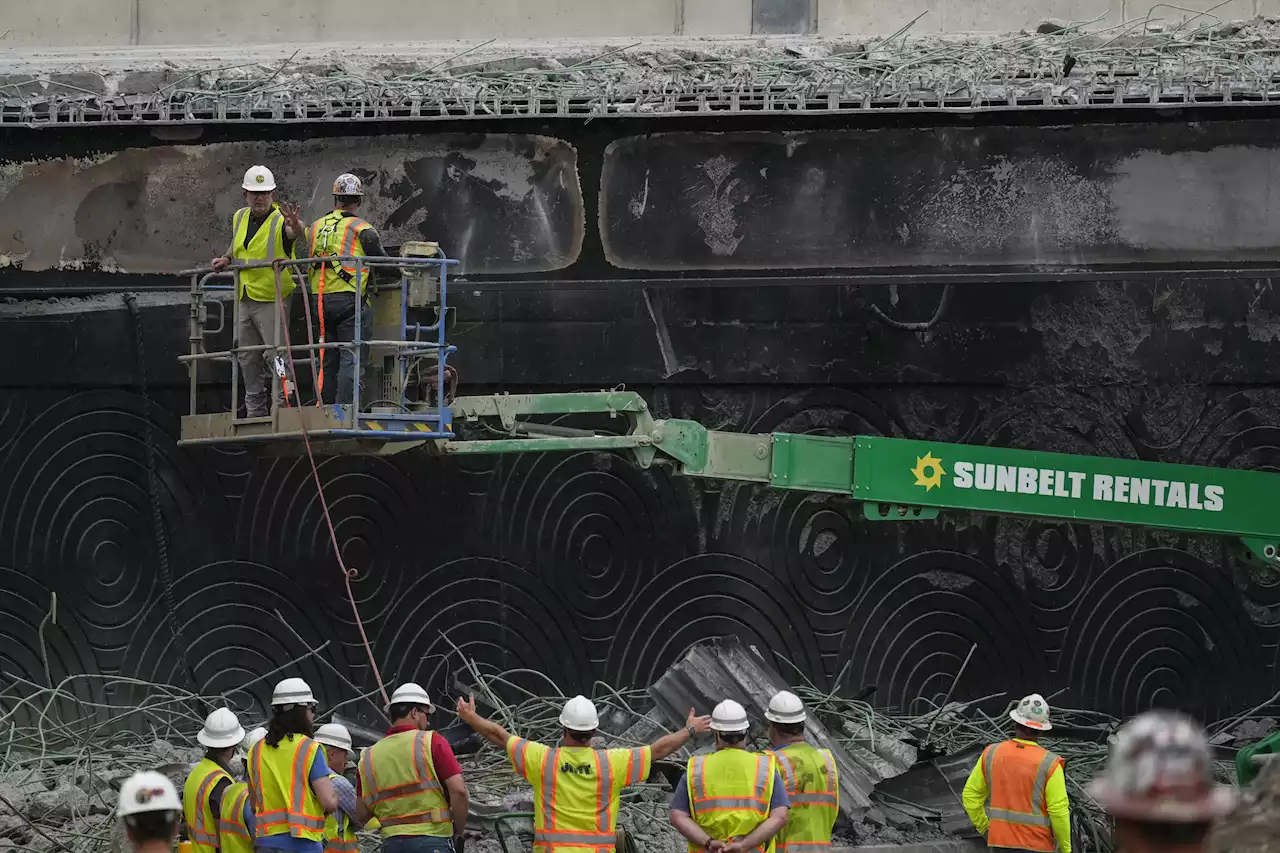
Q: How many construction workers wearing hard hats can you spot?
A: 13